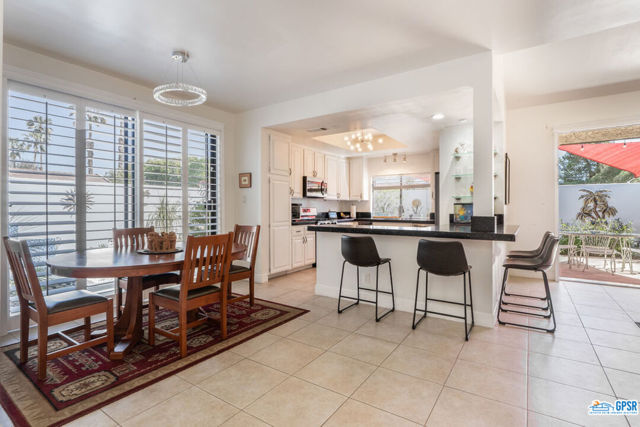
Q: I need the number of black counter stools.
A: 4